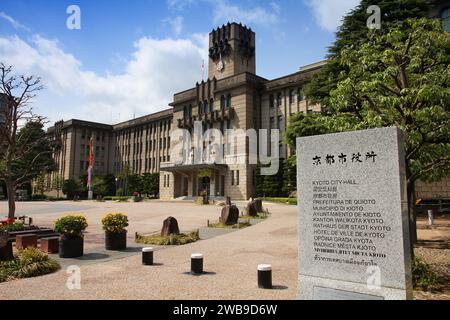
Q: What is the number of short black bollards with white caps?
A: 3